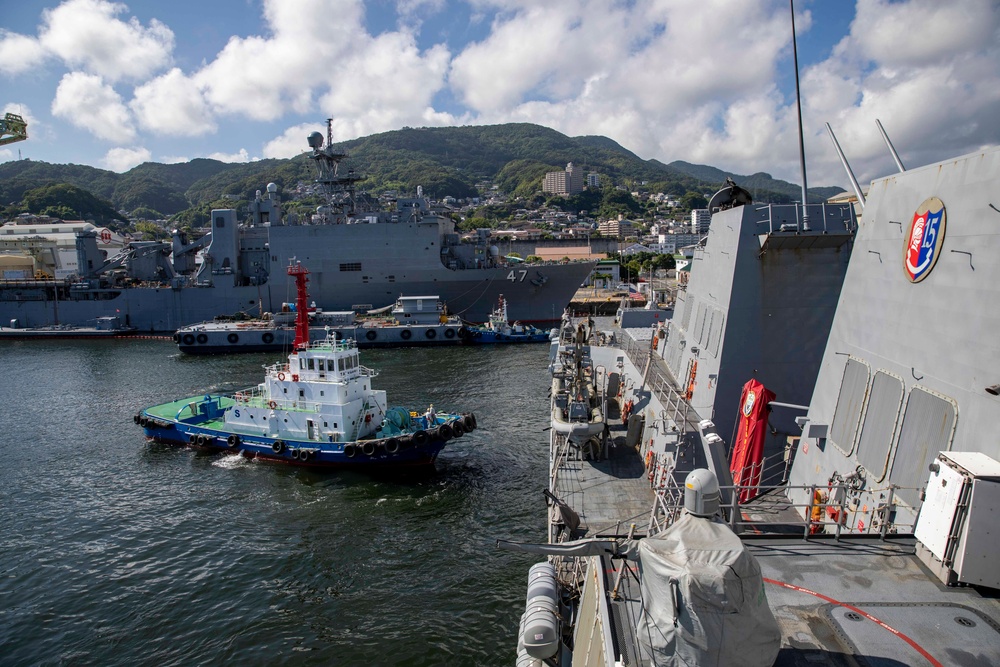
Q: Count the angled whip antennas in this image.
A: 2